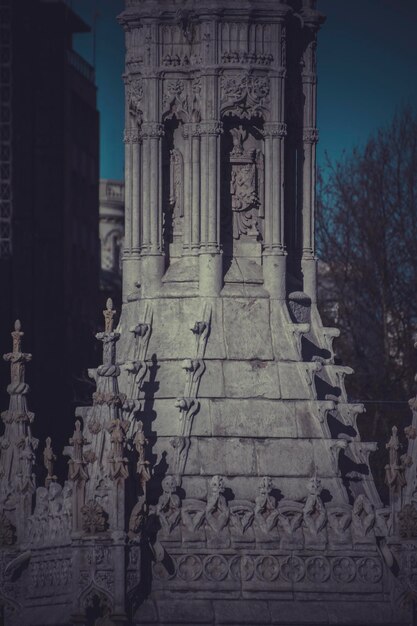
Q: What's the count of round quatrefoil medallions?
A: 9